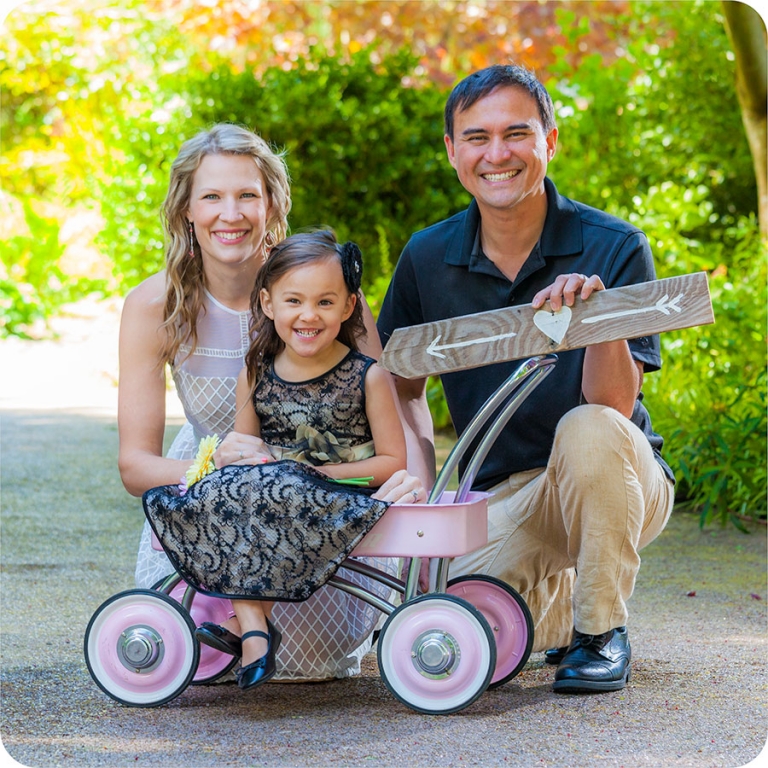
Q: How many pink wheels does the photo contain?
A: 4